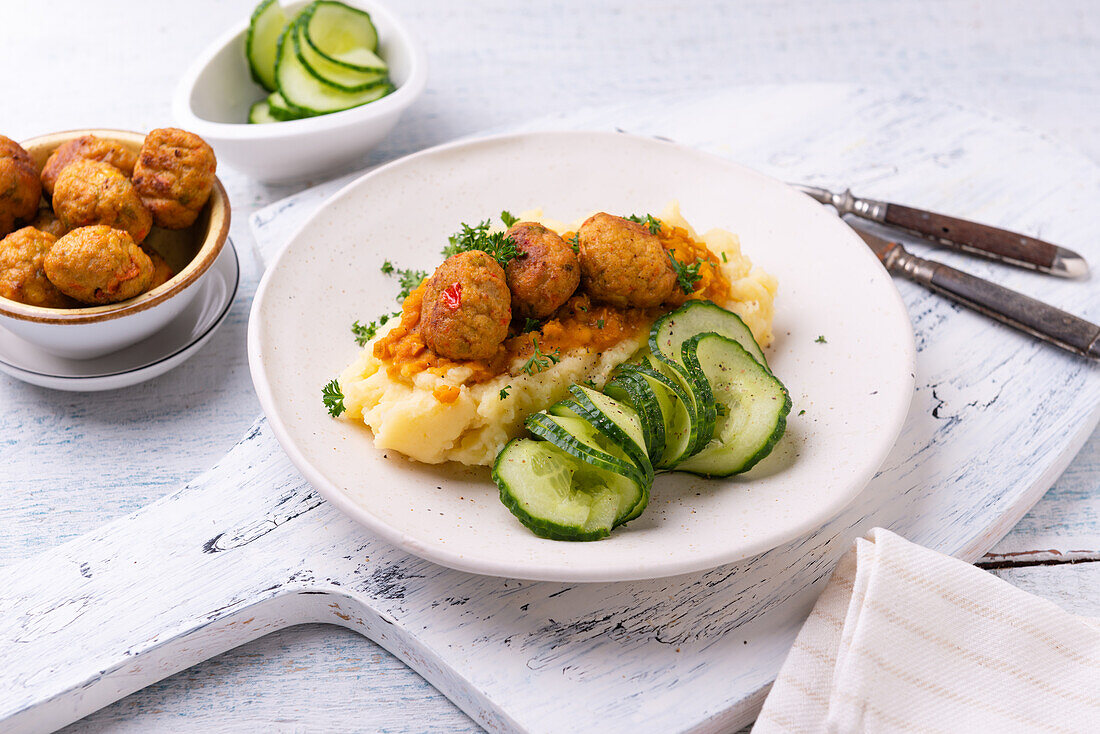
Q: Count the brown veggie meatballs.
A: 11